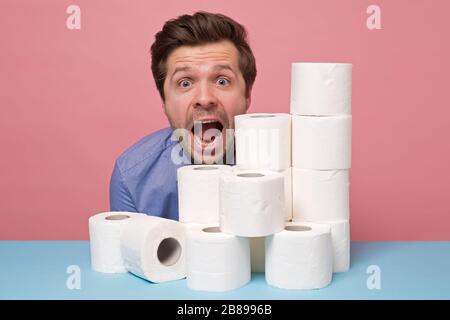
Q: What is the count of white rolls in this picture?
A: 13